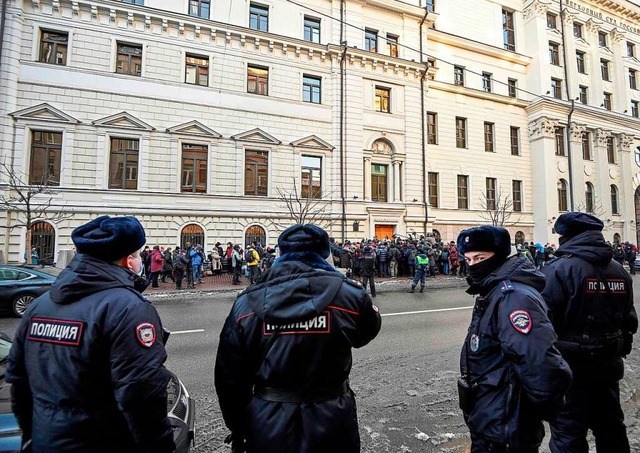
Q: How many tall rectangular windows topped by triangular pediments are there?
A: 5